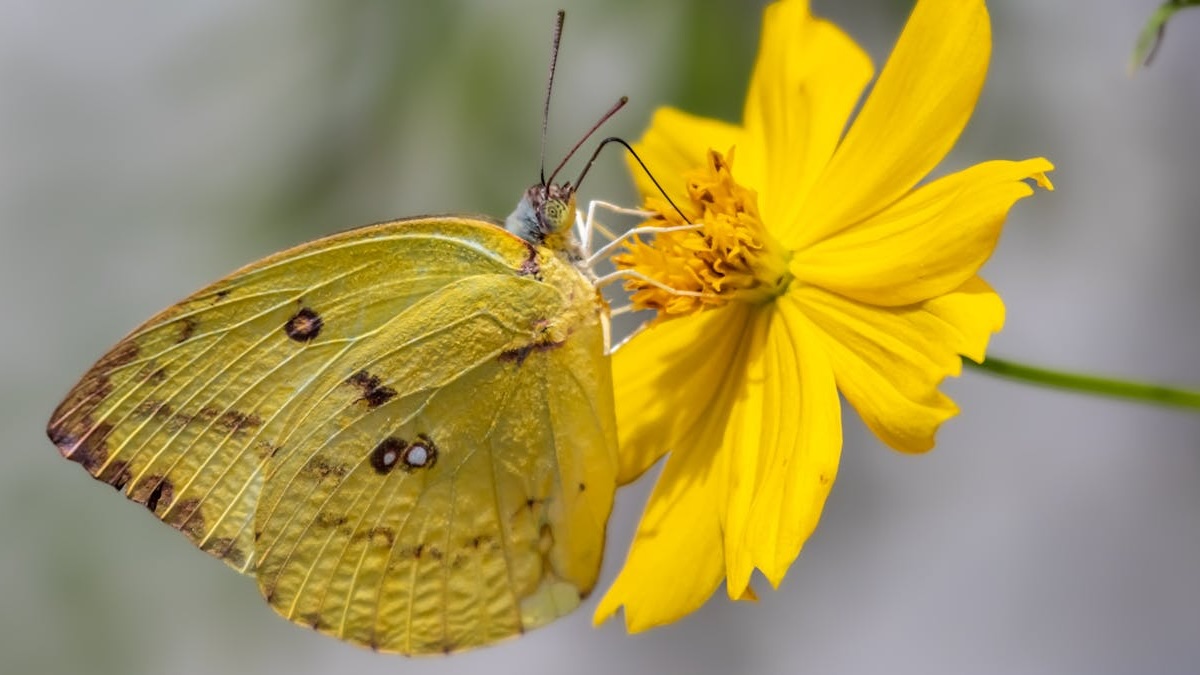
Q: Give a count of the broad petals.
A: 8